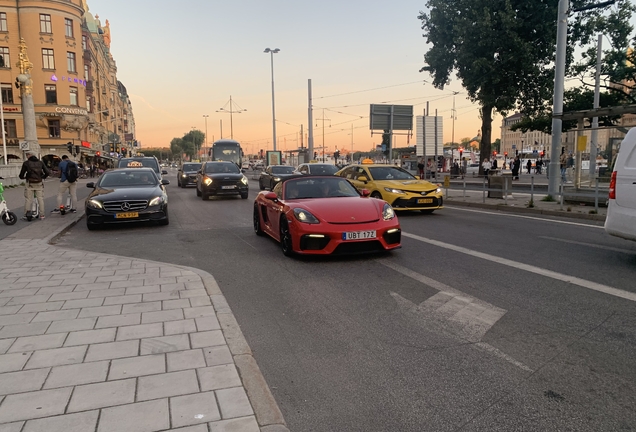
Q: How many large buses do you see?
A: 1